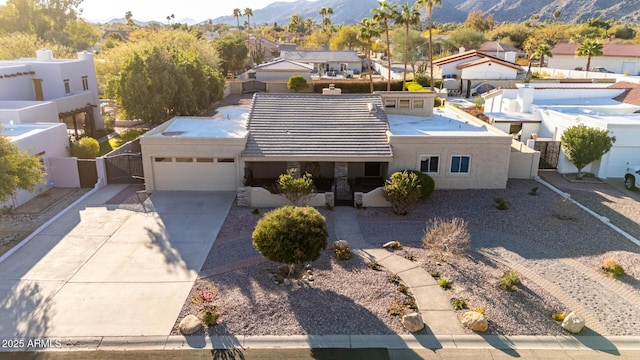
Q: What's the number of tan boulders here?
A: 4